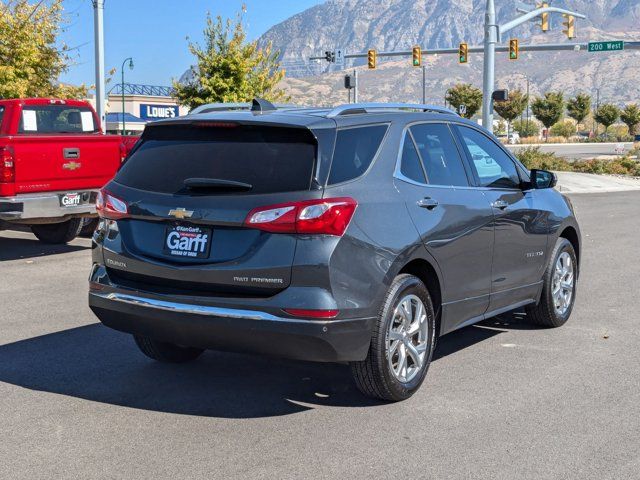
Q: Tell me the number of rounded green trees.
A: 6